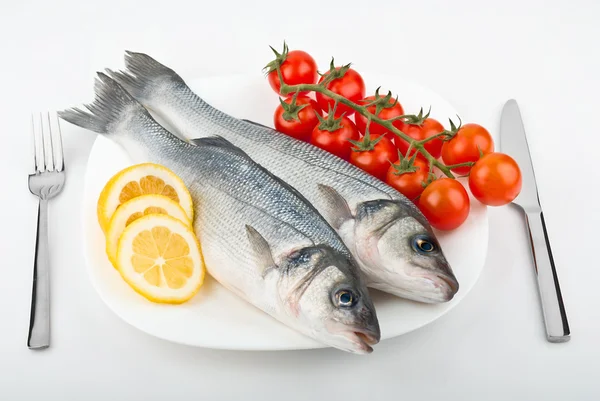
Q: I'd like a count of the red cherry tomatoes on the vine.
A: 11